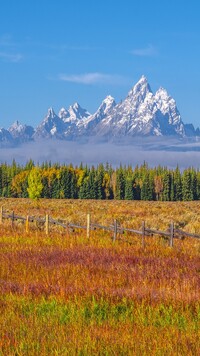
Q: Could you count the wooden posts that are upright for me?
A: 8